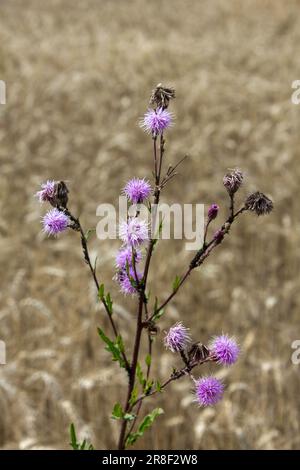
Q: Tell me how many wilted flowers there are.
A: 5